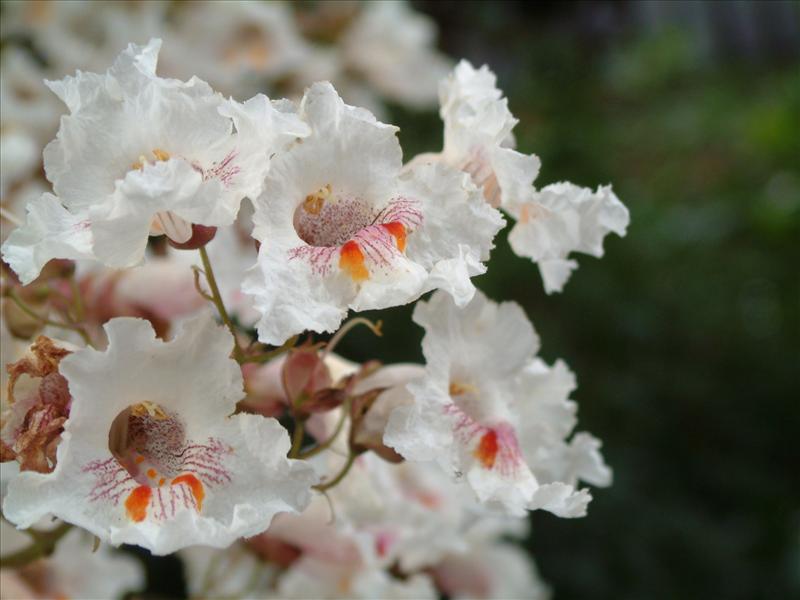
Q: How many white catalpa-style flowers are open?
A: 5